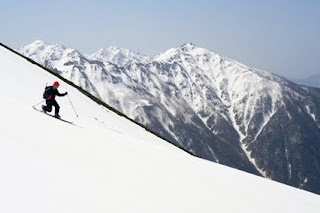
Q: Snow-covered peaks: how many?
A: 3